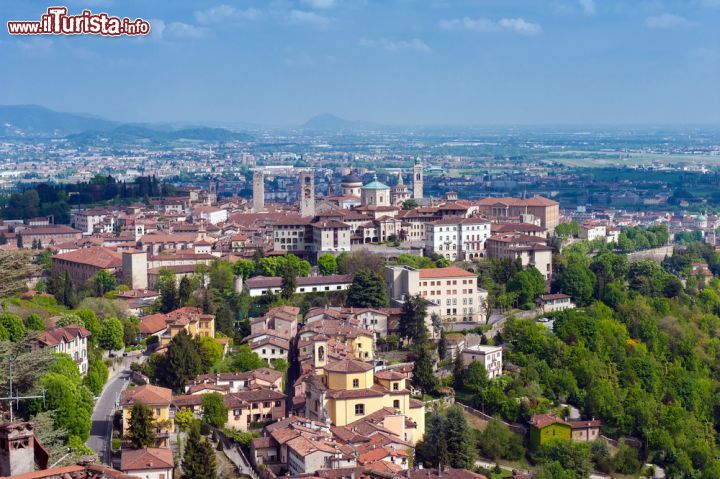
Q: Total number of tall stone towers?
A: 3